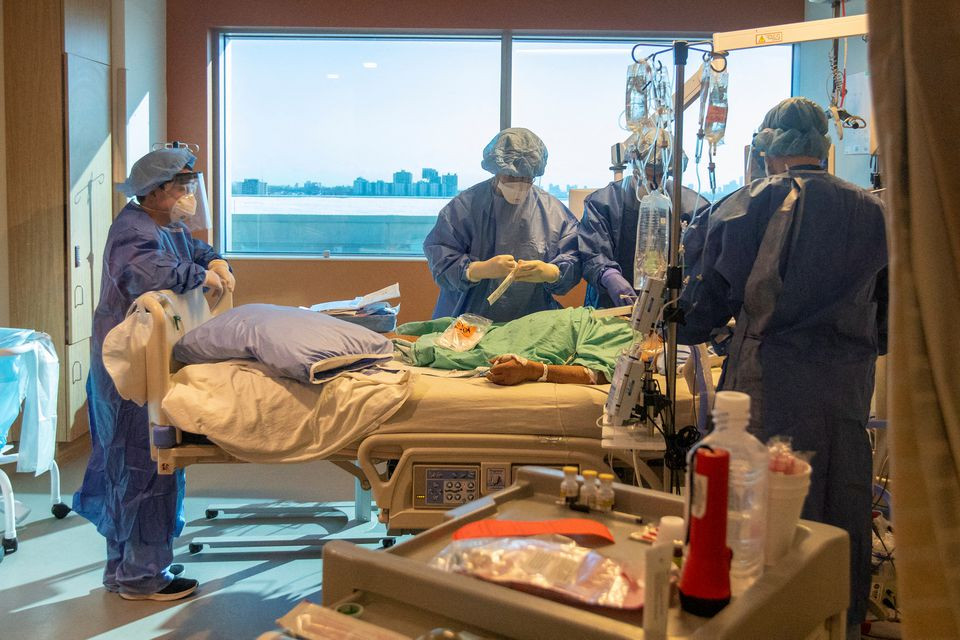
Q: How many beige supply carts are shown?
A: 1